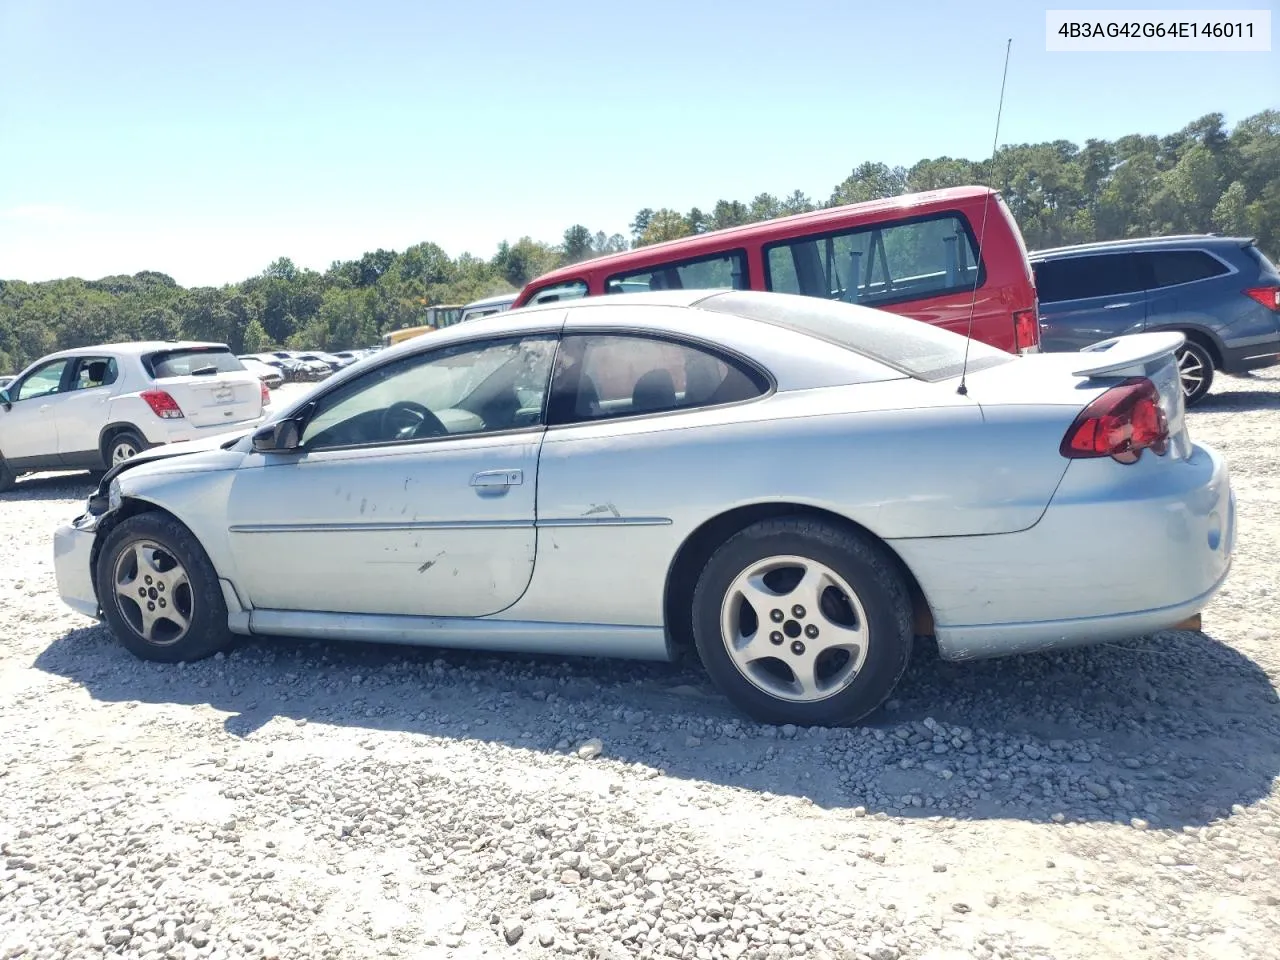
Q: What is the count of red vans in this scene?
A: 1